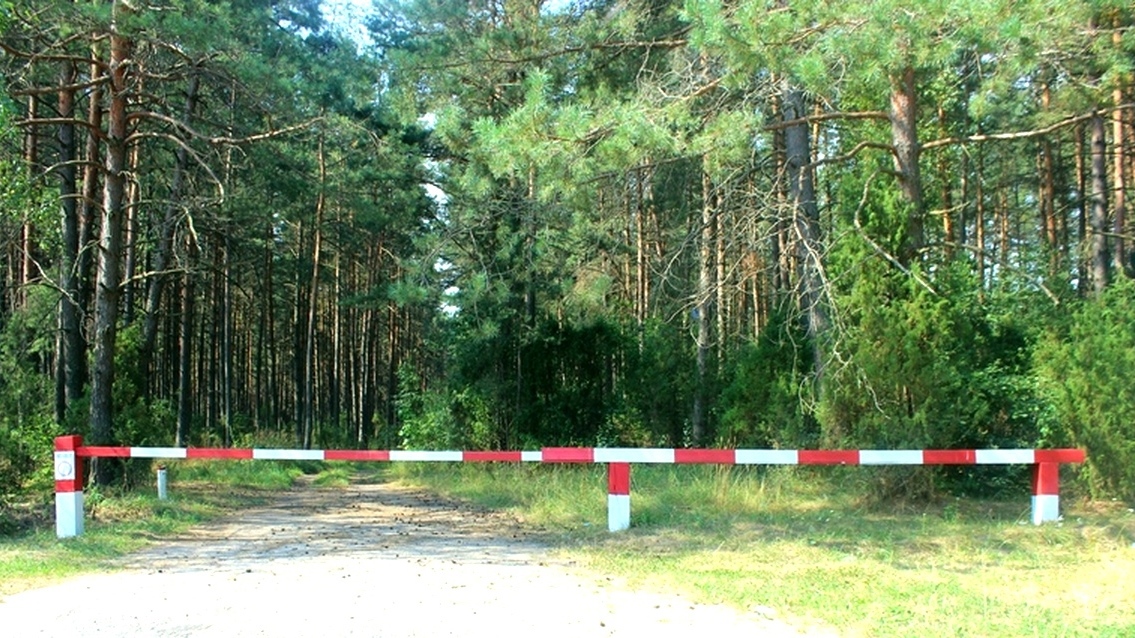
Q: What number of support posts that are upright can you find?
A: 3